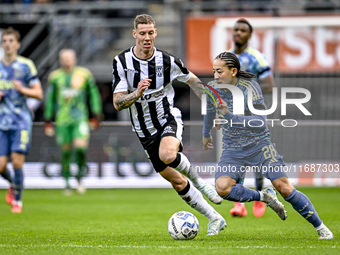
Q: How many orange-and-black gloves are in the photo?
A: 2